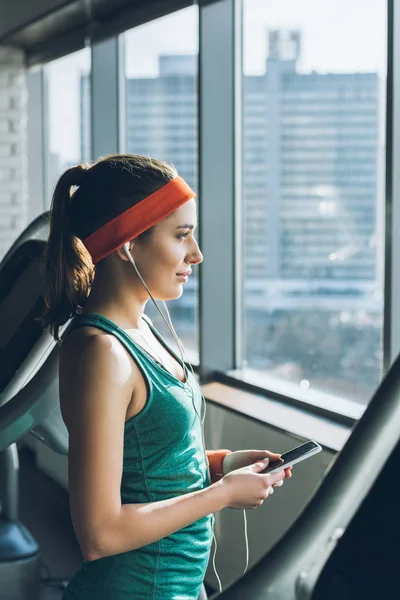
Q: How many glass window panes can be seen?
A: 3